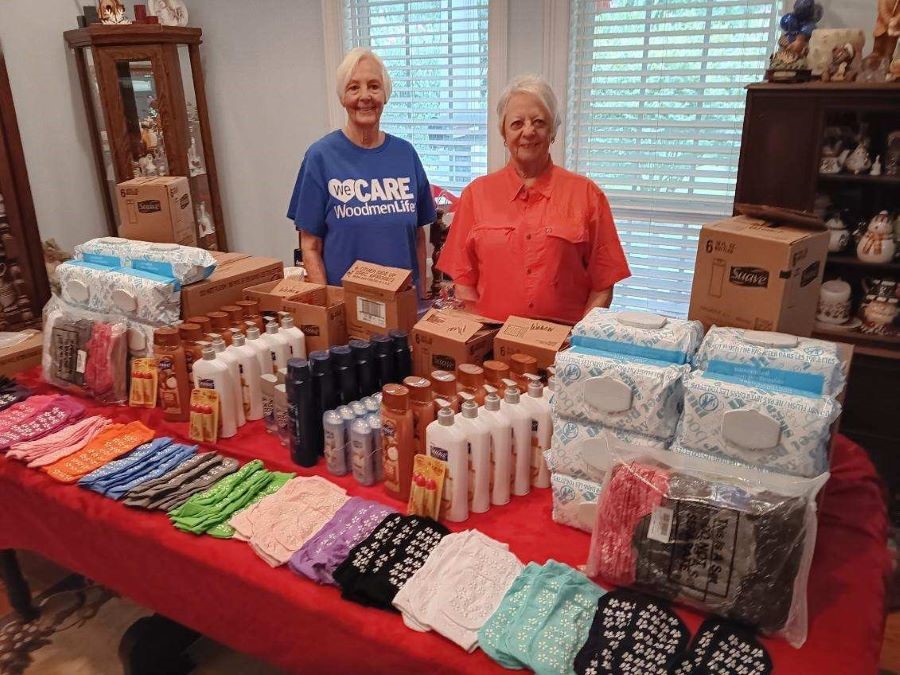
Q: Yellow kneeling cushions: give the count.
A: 0